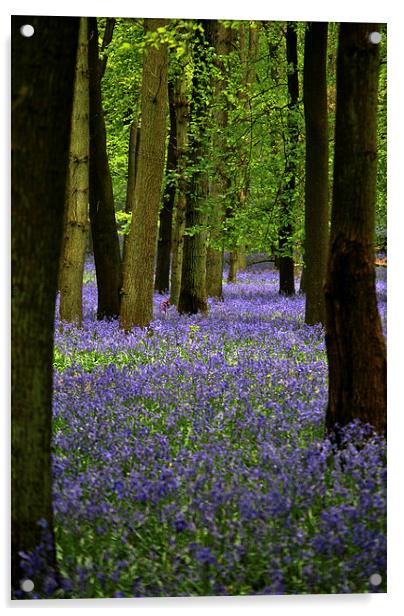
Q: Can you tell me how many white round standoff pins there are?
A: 4